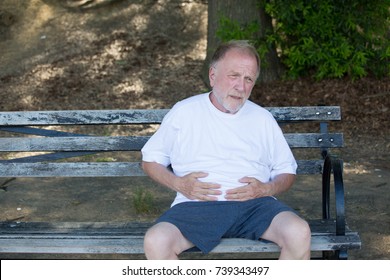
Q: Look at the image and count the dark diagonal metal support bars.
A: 2